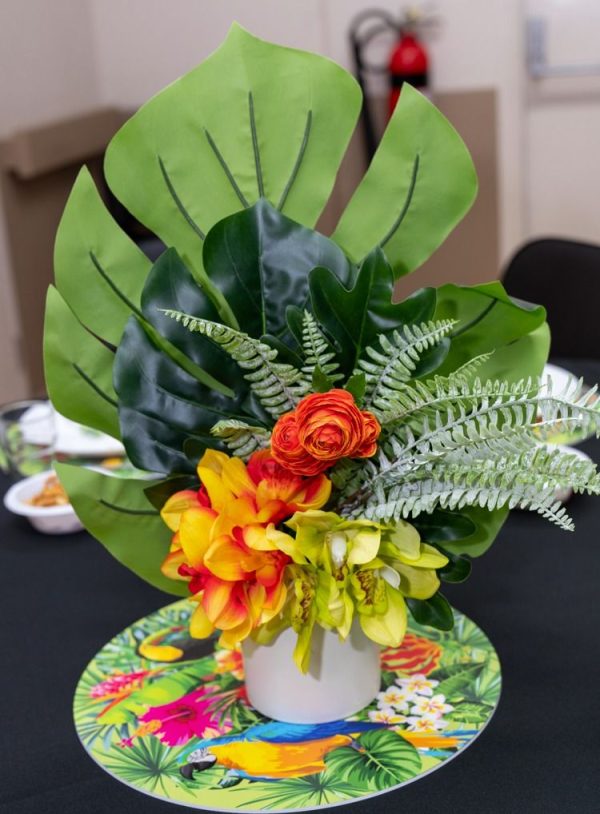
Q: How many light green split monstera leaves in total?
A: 1